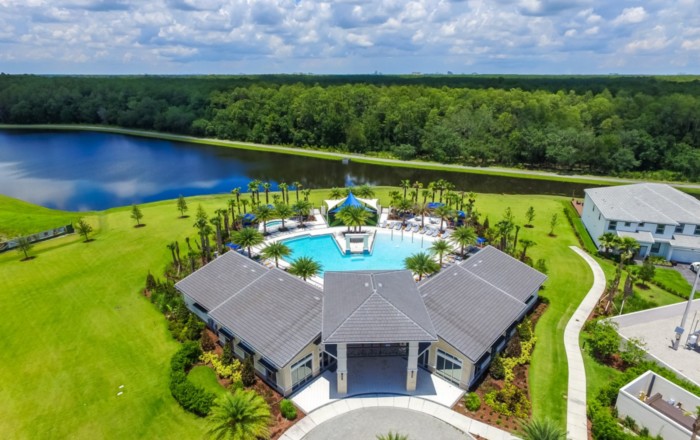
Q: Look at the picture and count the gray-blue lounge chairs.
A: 9